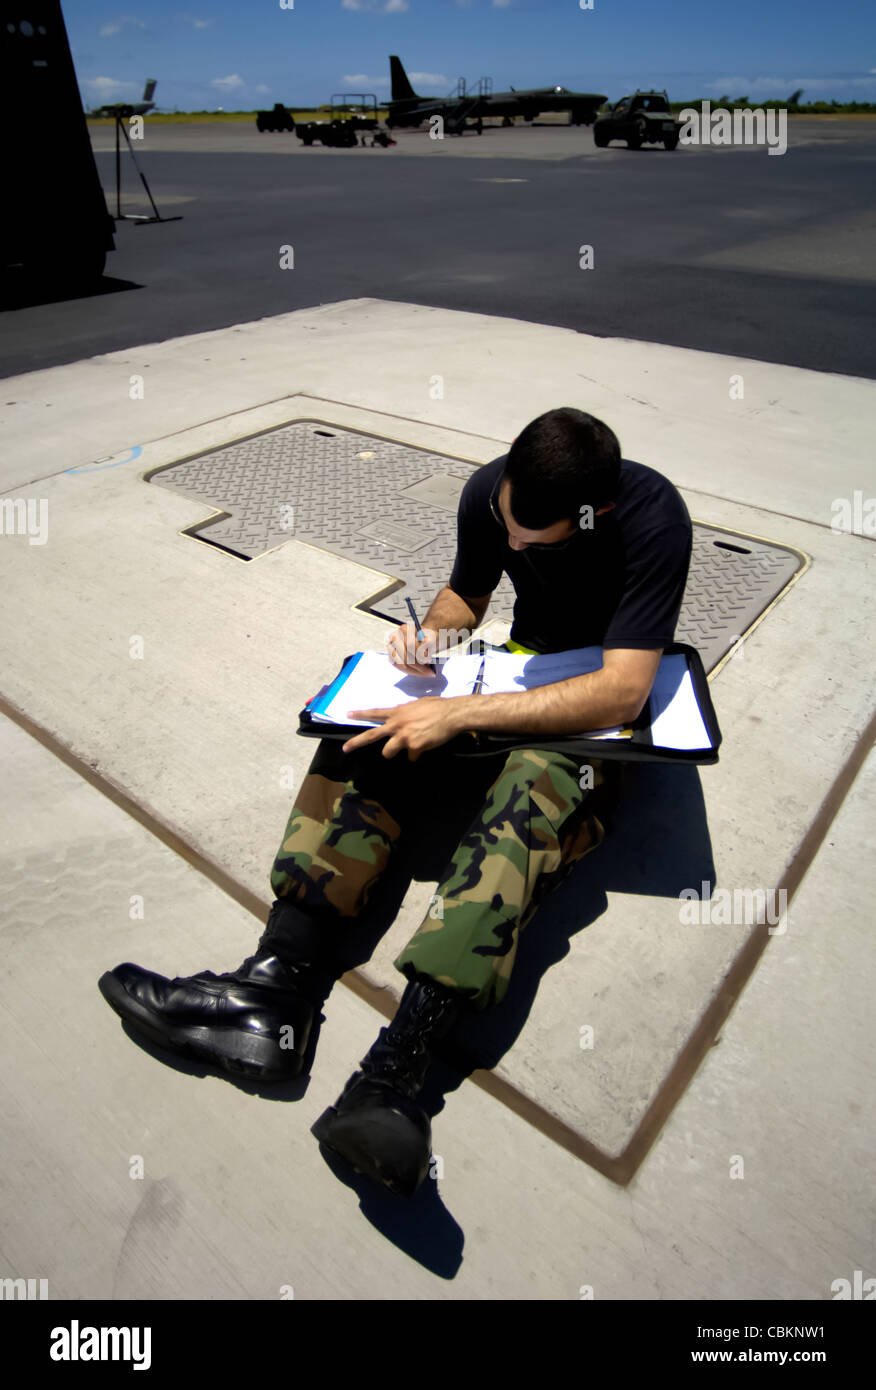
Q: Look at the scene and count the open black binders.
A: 1